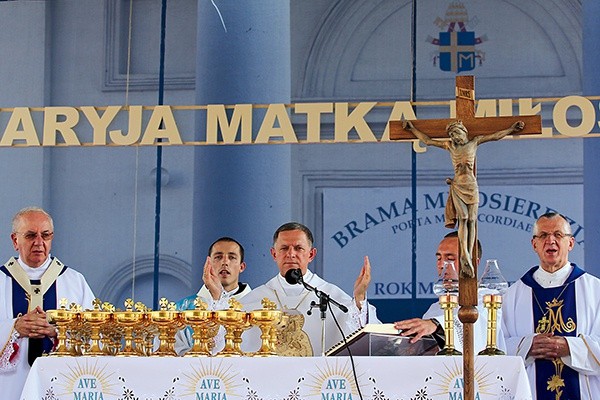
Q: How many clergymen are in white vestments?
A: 5